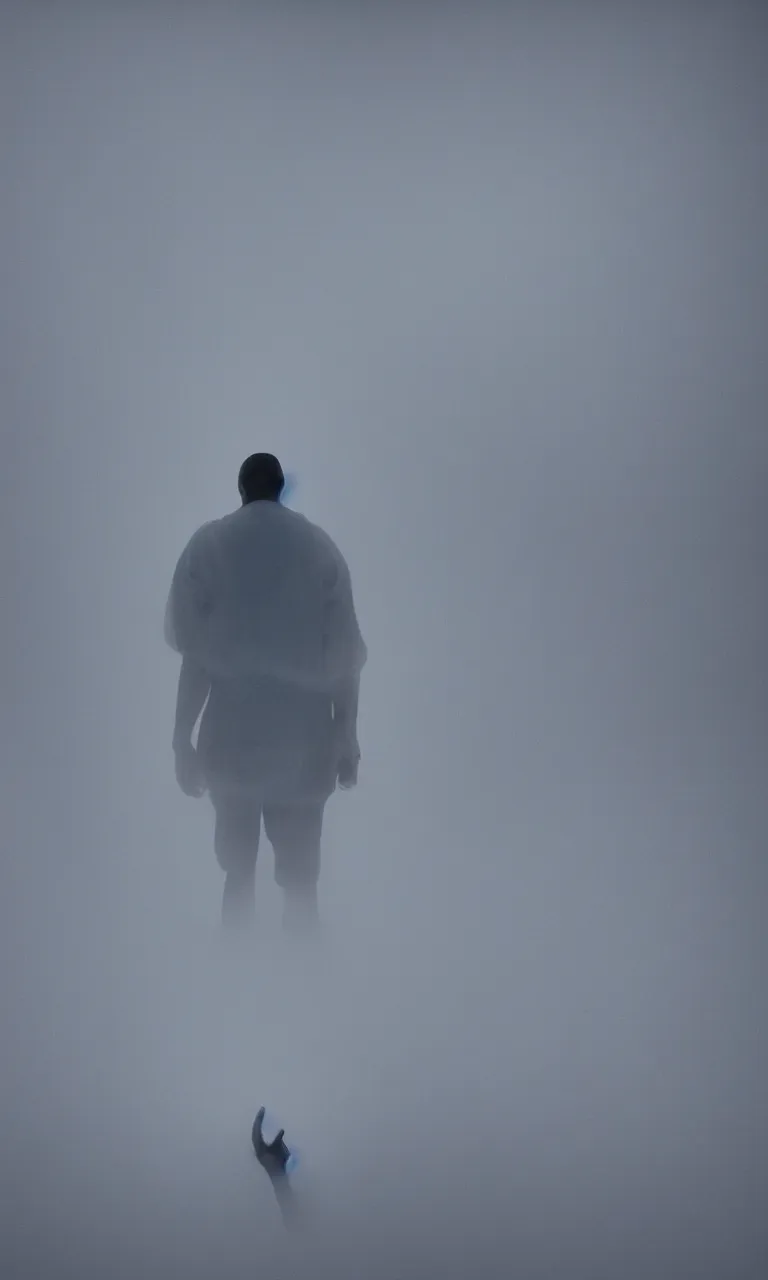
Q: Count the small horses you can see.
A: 0